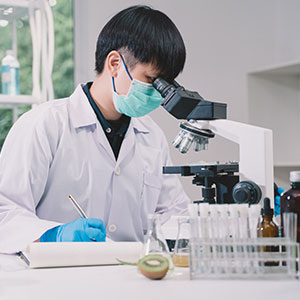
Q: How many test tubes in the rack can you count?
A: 8